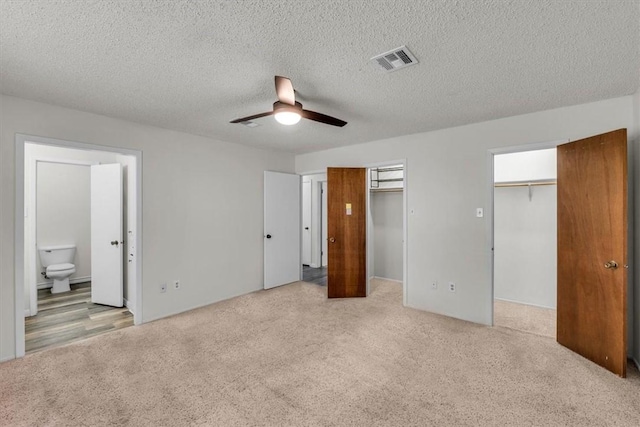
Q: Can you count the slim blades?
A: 3